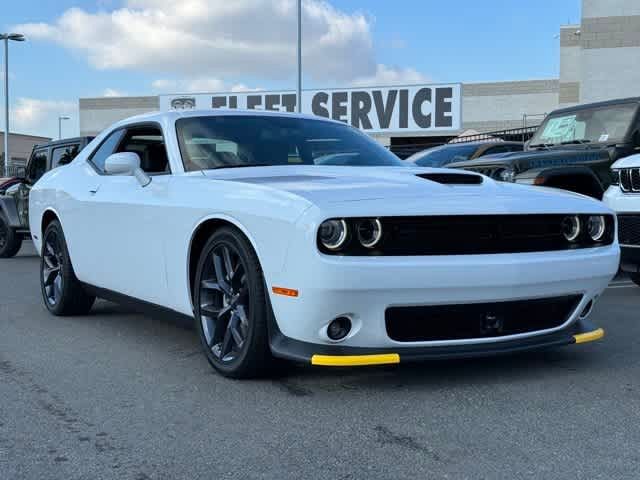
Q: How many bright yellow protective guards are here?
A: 2